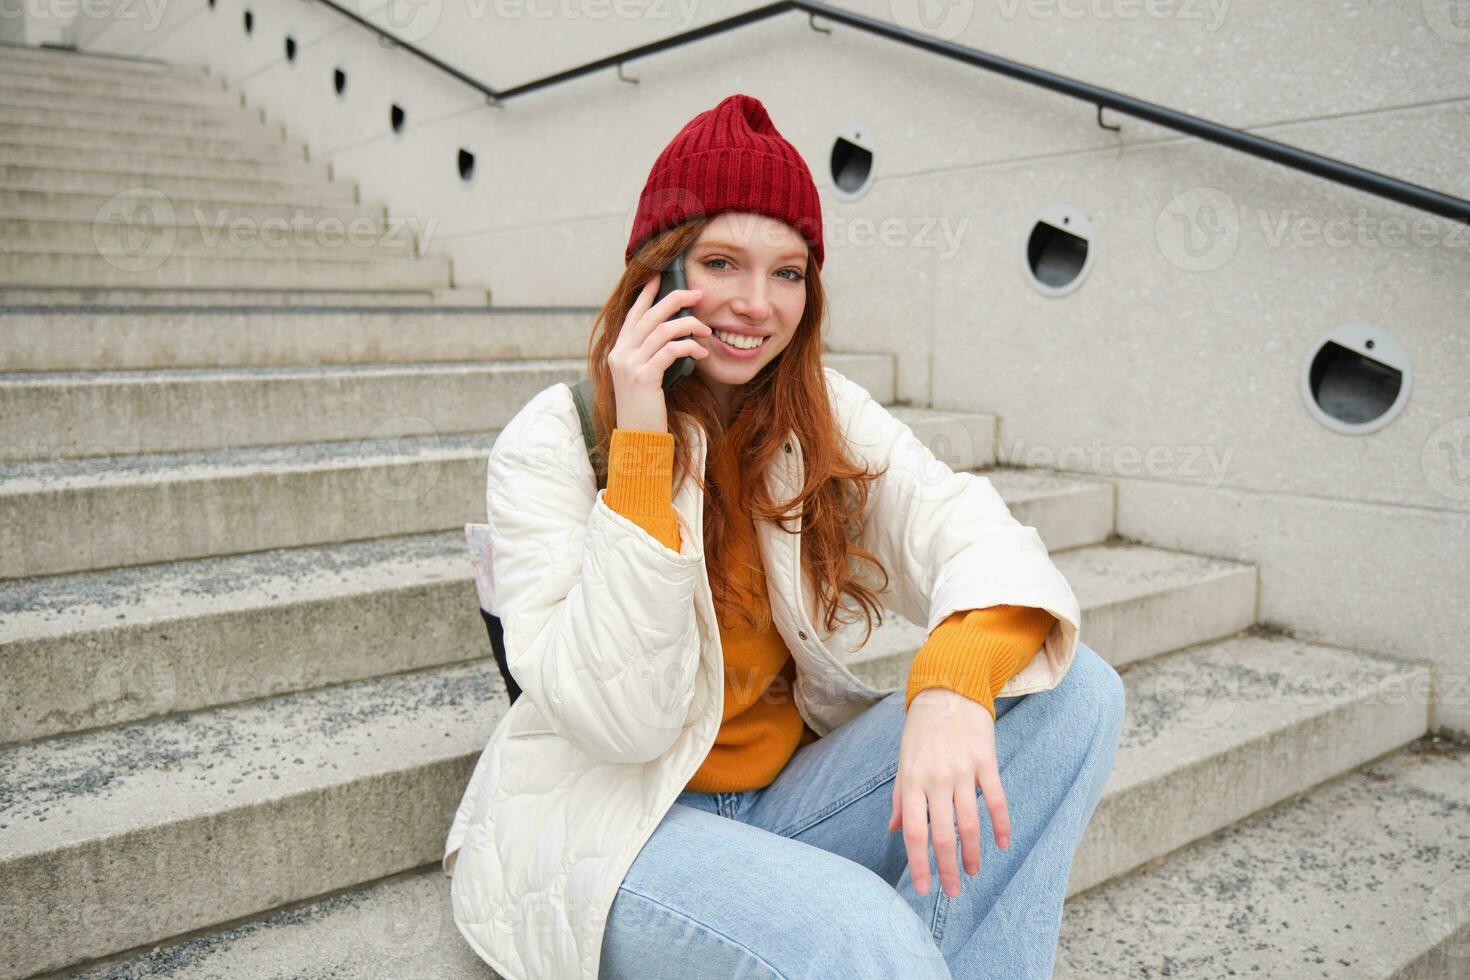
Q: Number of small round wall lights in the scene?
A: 9